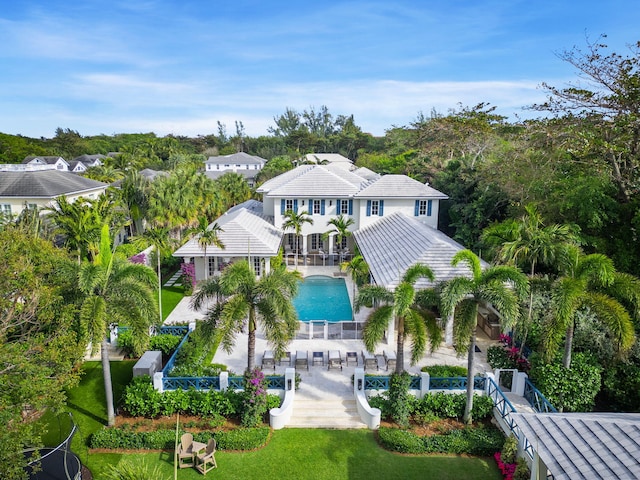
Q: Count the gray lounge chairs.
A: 5